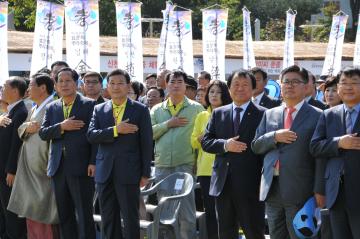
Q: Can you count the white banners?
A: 11